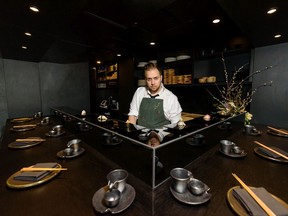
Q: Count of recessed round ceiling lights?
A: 9